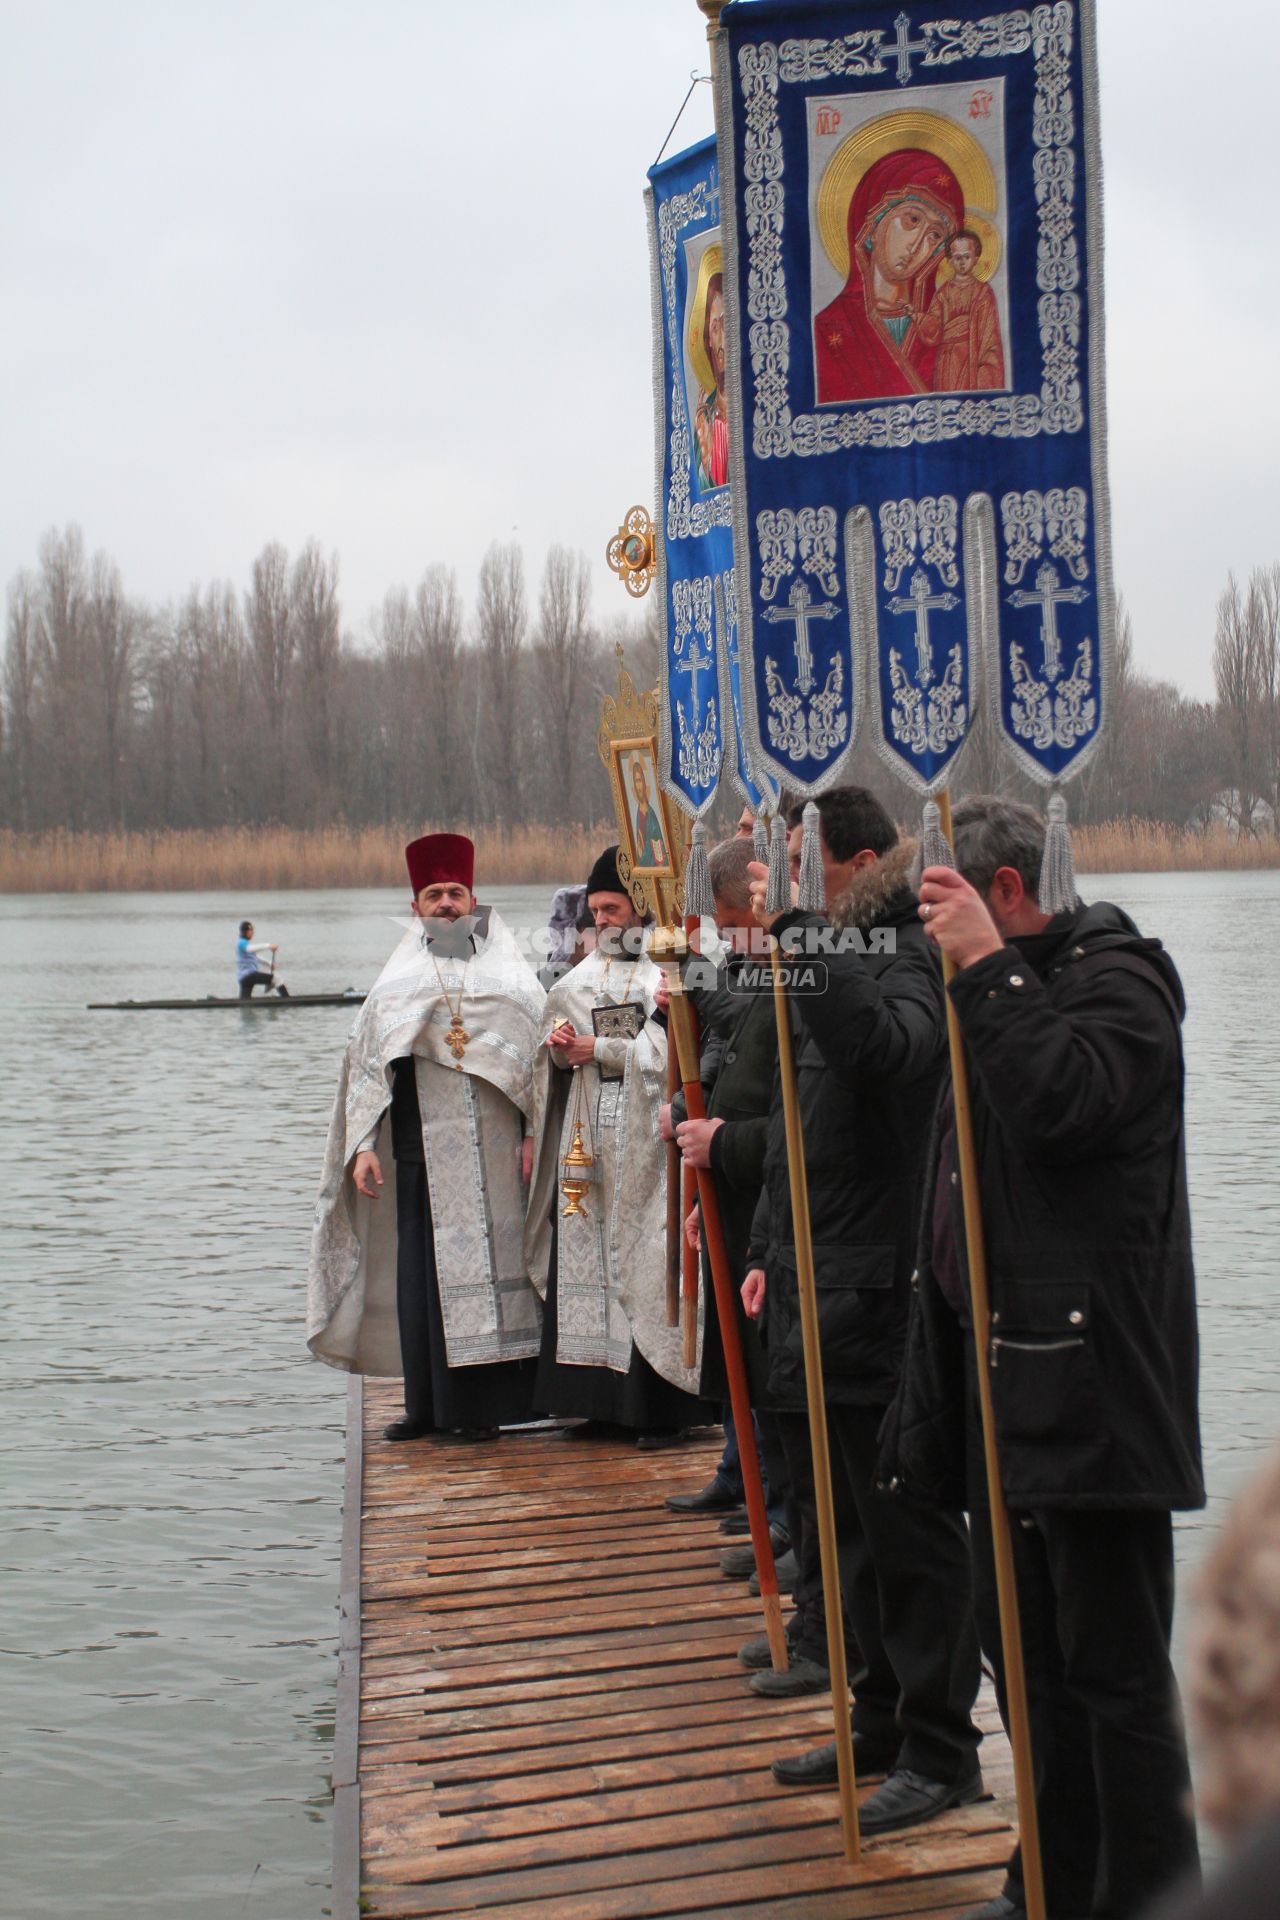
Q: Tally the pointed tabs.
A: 6